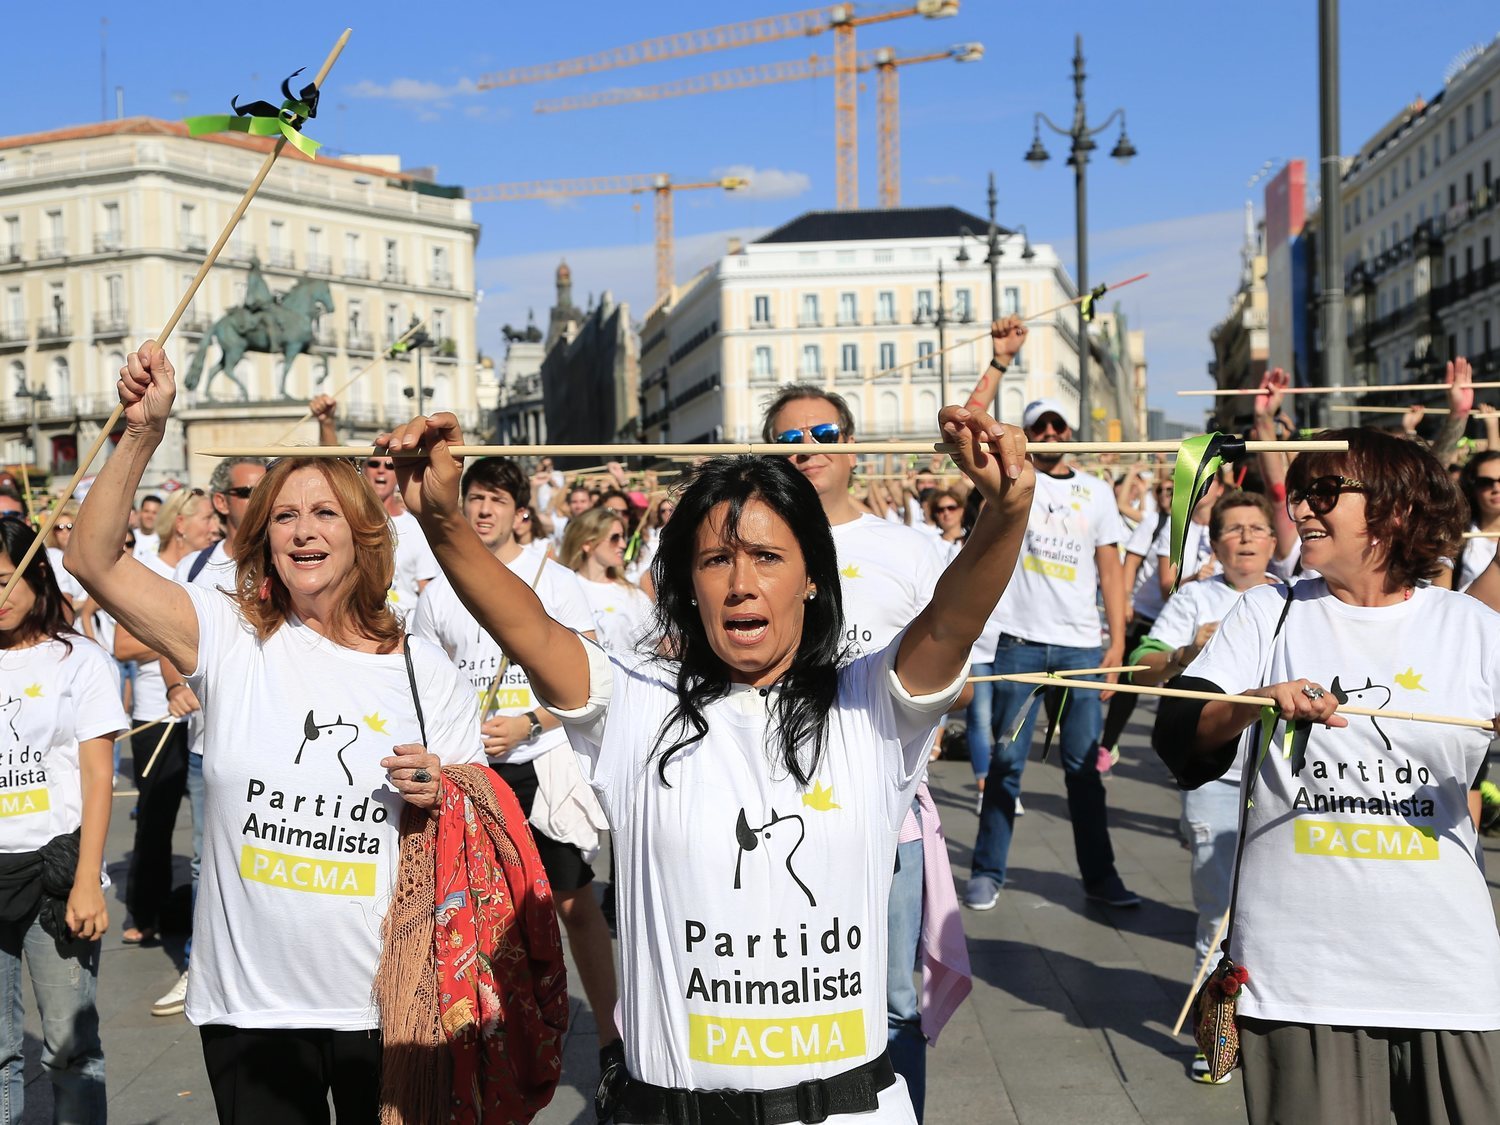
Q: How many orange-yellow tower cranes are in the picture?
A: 3